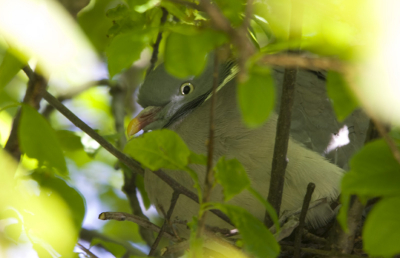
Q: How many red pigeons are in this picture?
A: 0